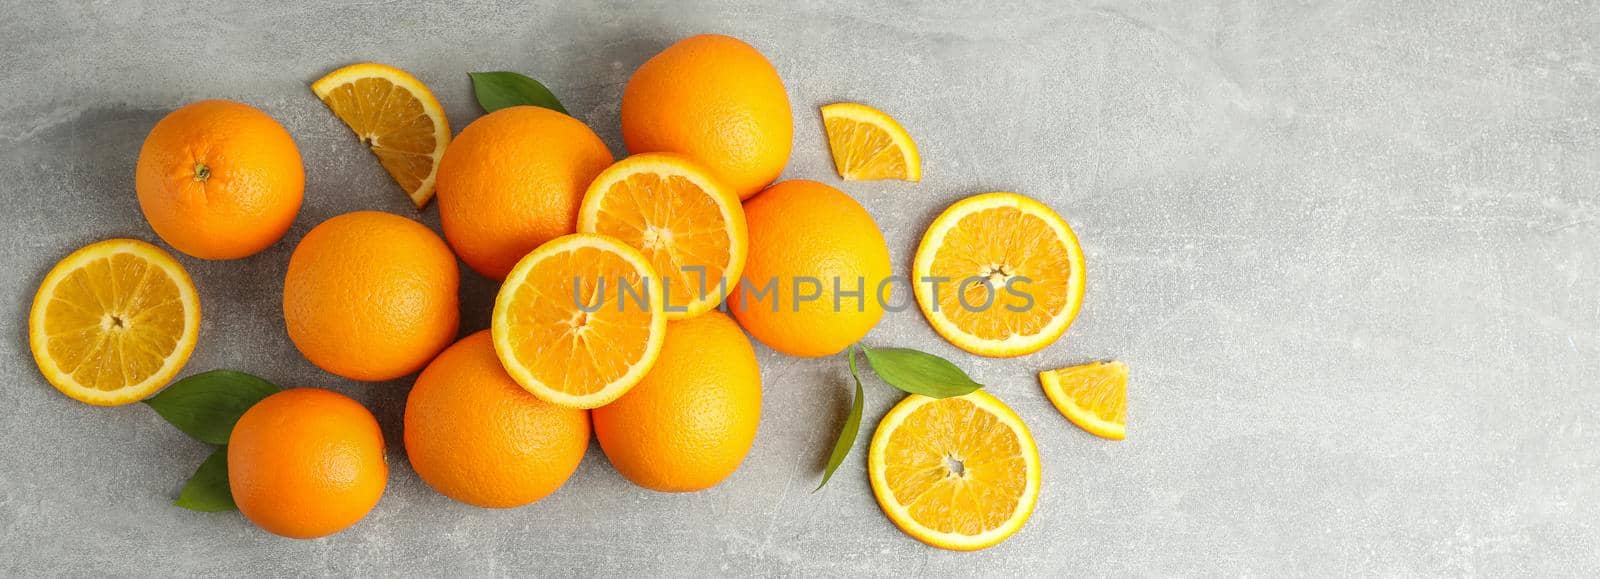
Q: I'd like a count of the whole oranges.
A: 8